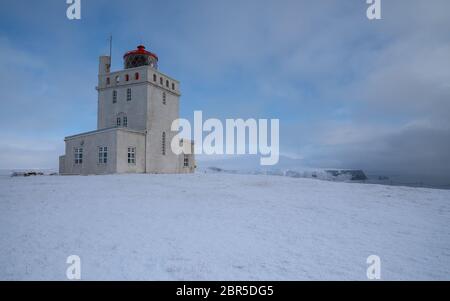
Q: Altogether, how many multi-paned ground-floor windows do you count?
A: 4